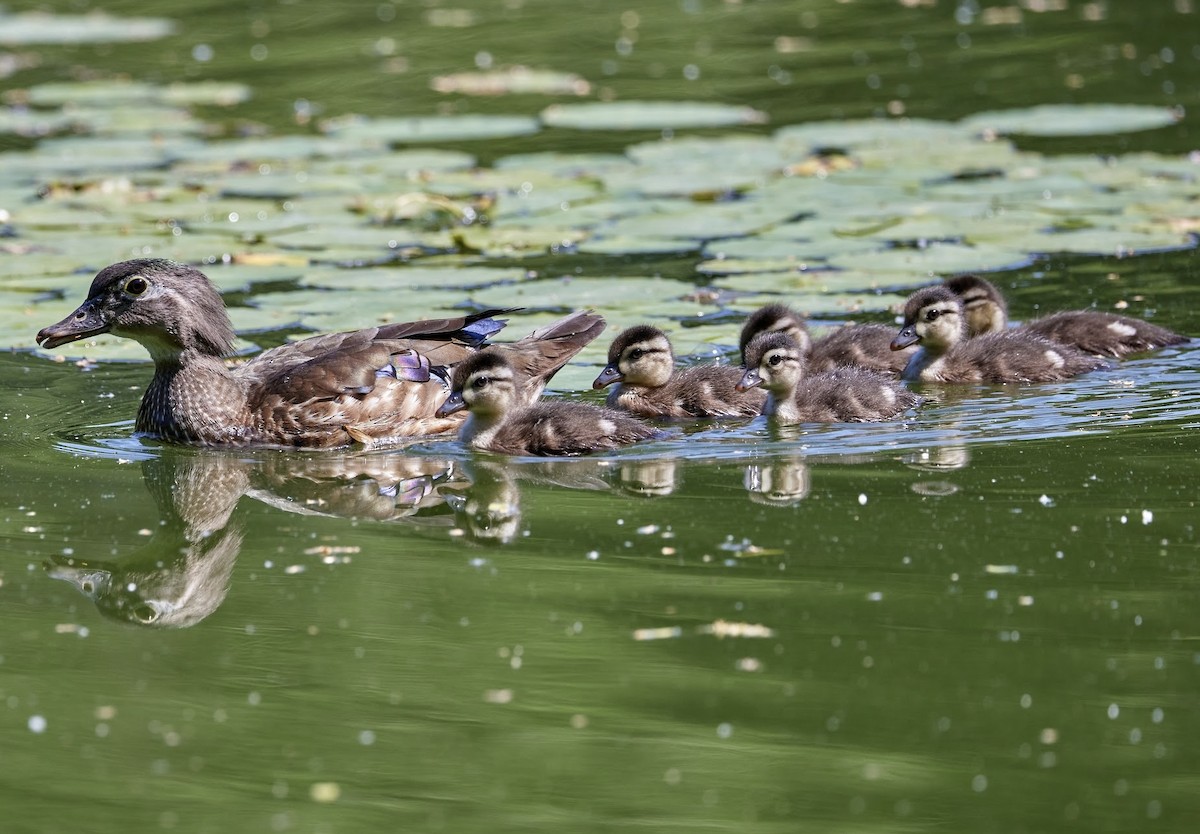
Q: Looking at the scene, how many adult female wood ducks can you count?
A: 1